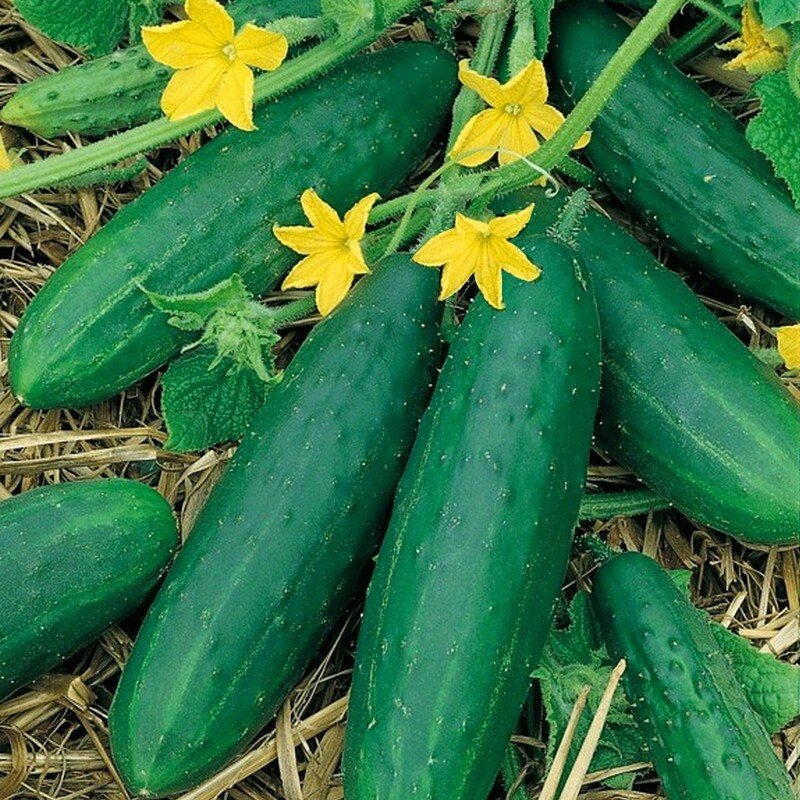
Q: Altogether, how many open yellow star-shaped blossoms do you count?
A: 4